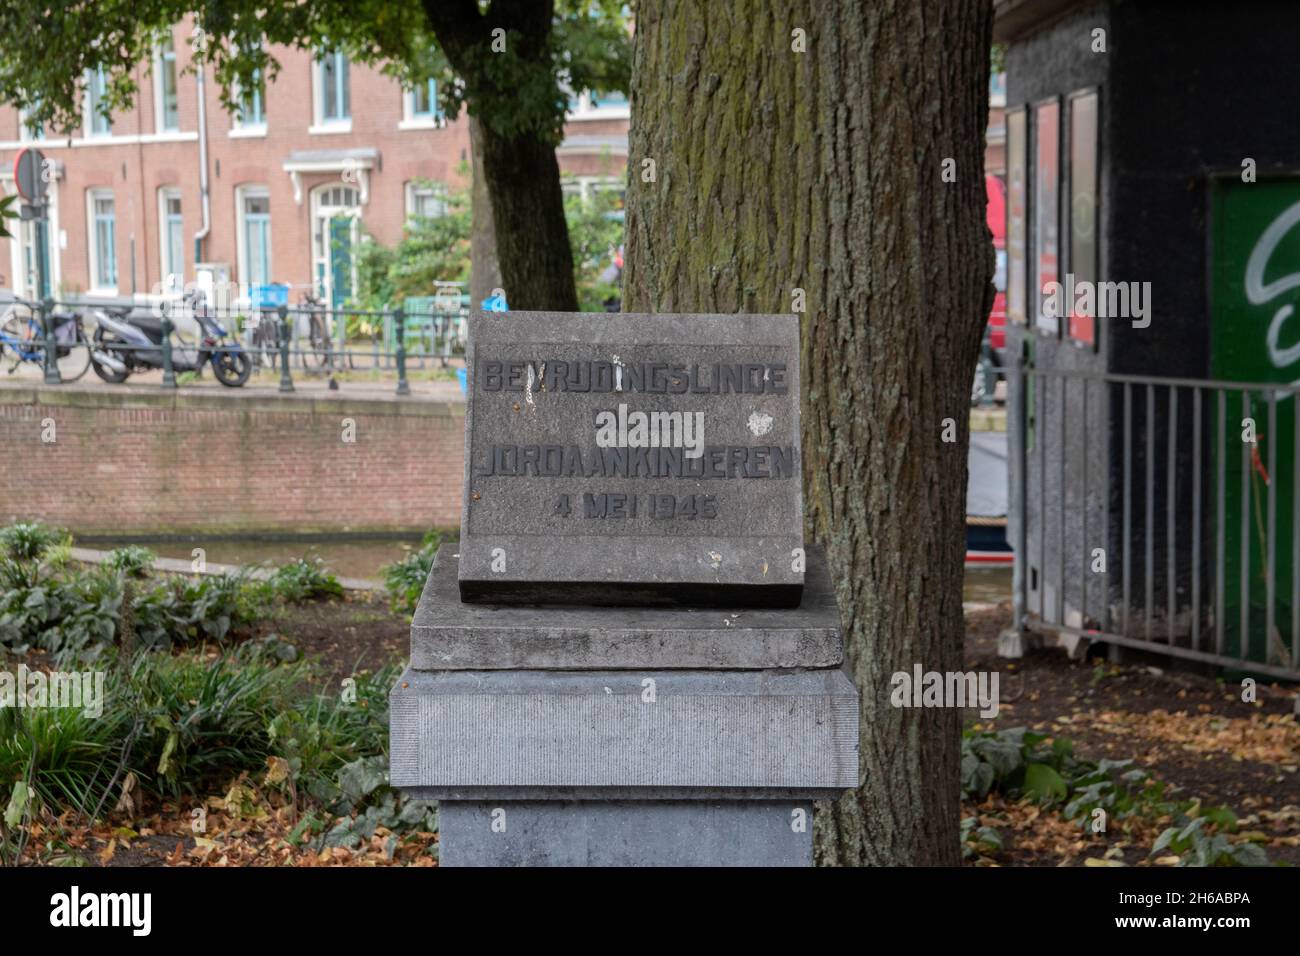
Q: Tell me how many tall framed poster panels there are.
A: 3